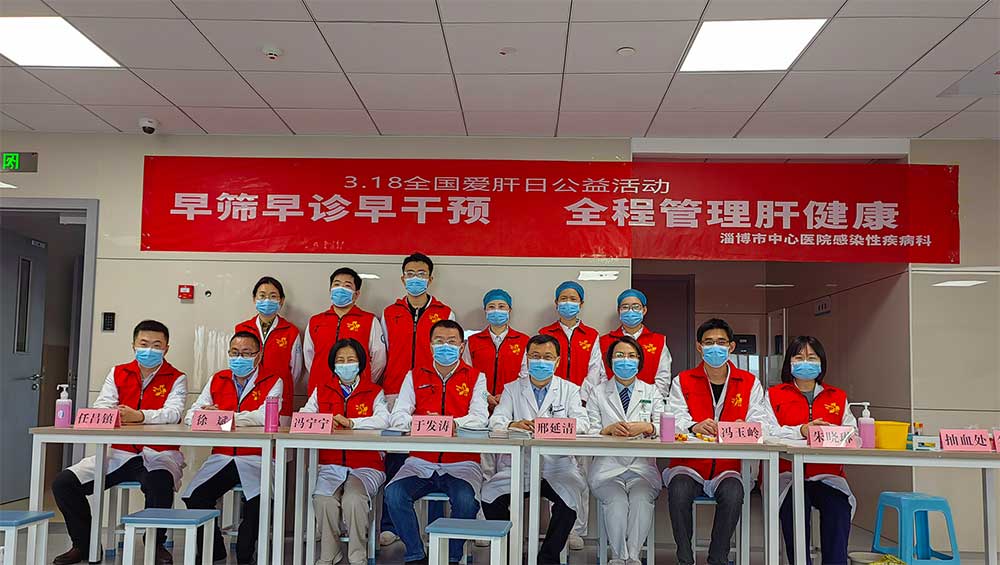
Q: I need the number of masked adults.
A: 14